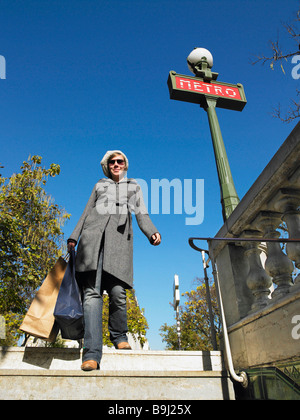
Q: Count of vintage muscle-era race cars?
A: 0